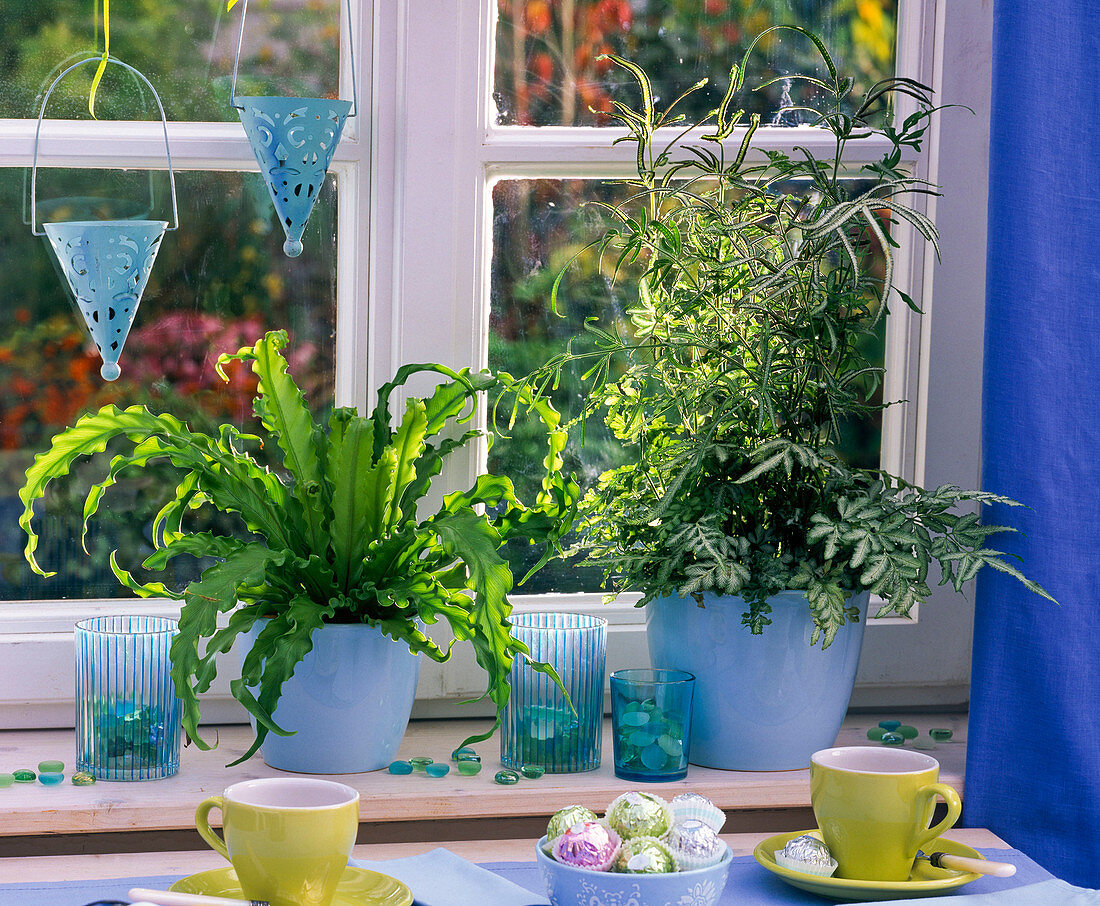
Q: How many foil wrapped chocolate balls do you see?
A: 7